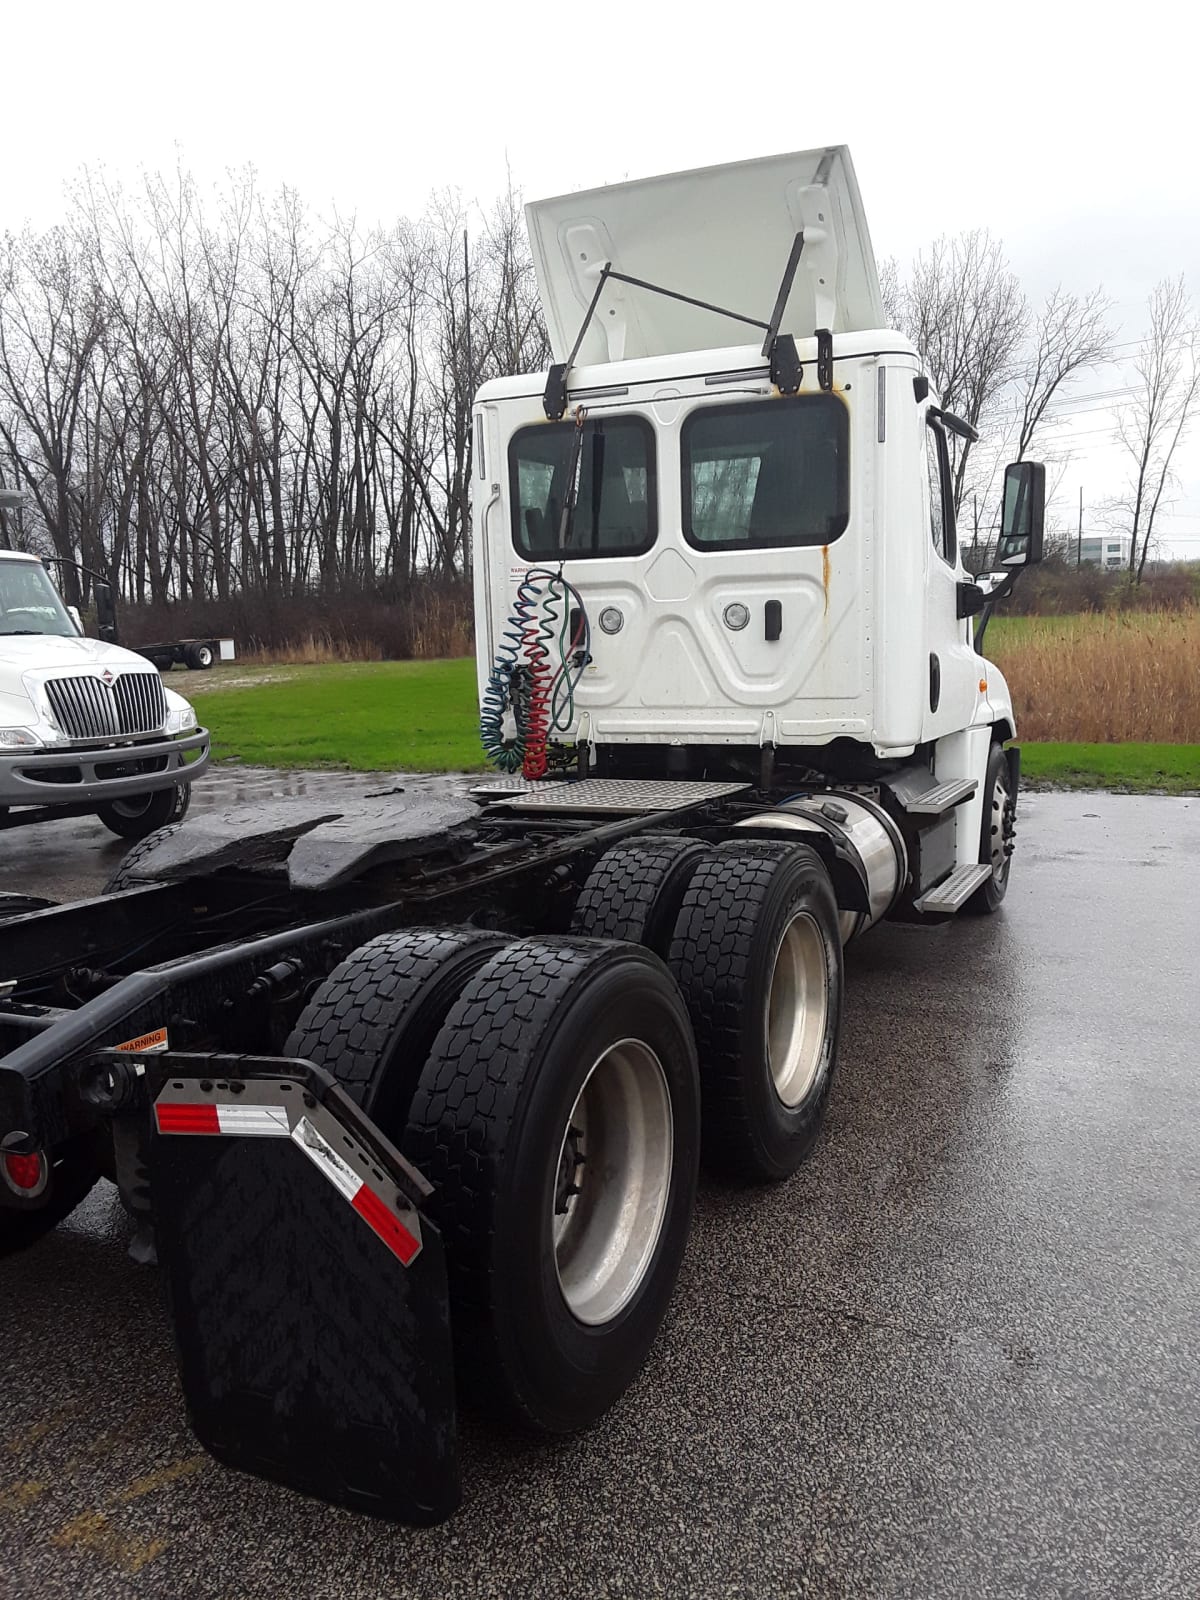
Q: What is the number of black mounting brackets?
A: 3